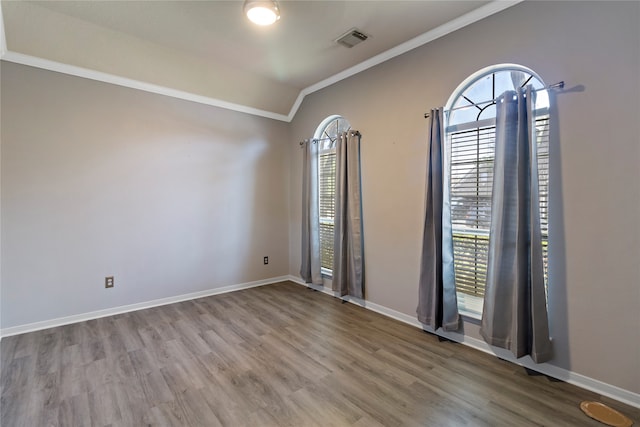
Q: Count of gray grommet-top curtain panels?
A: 4